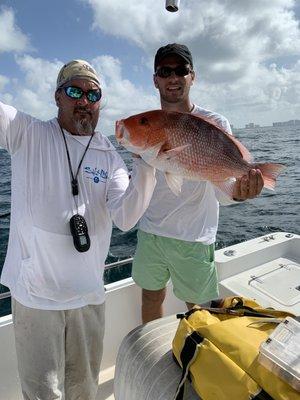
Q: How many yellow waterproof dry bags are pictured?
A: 1